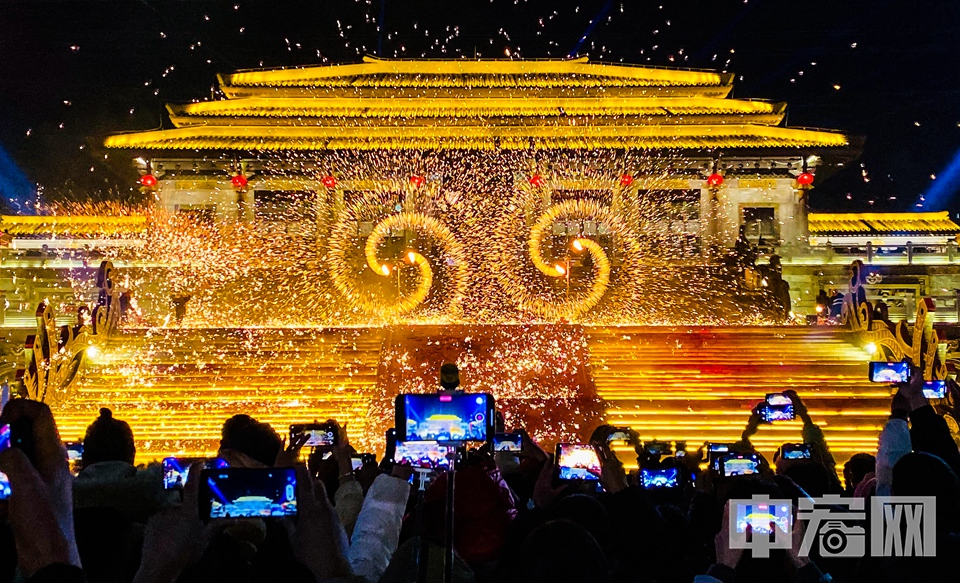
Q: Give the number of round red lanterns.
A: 8